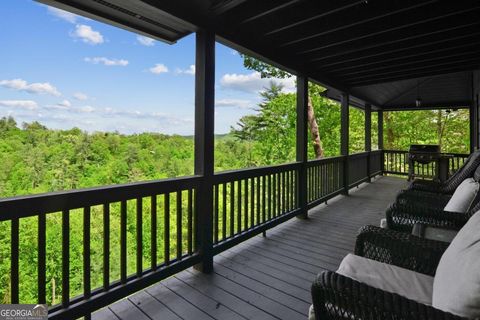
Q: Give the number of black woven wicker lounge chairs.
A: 3